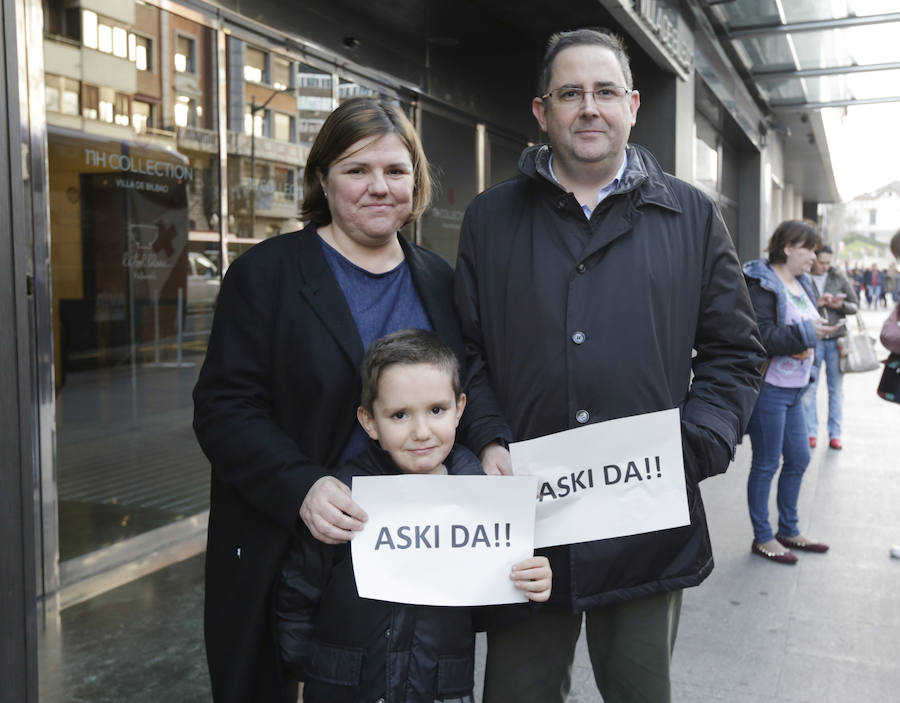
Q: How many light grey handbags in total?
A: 1